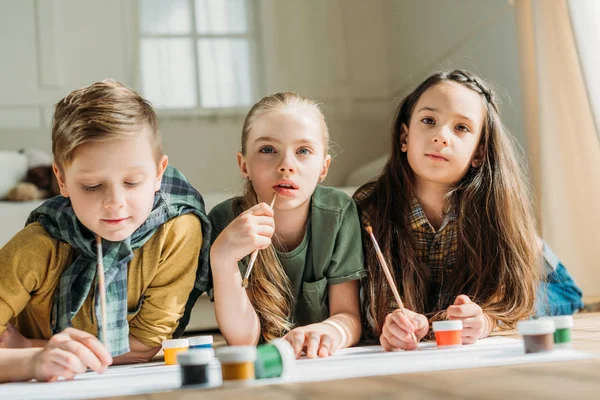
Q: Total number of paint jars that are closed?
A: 8